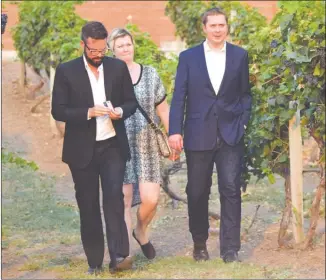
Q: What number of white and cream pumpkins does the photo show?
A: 0